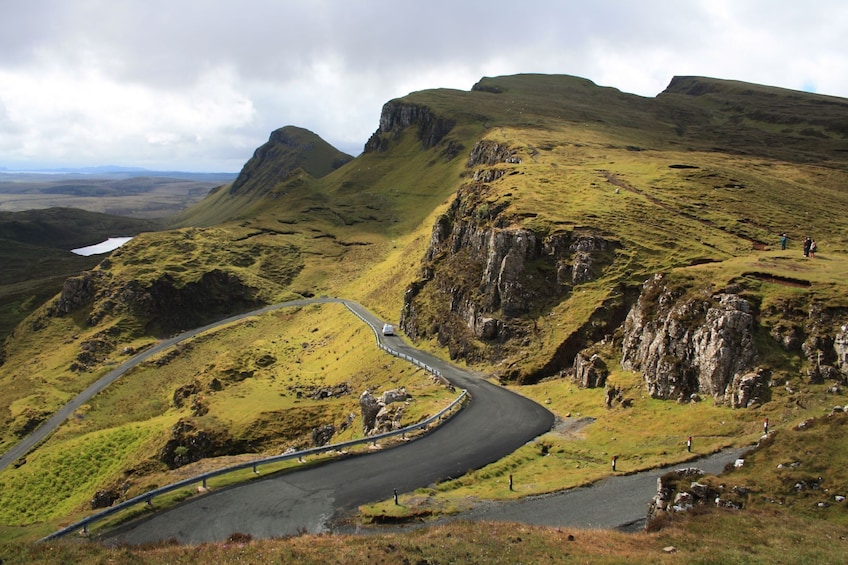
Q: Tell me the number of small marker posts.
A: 5